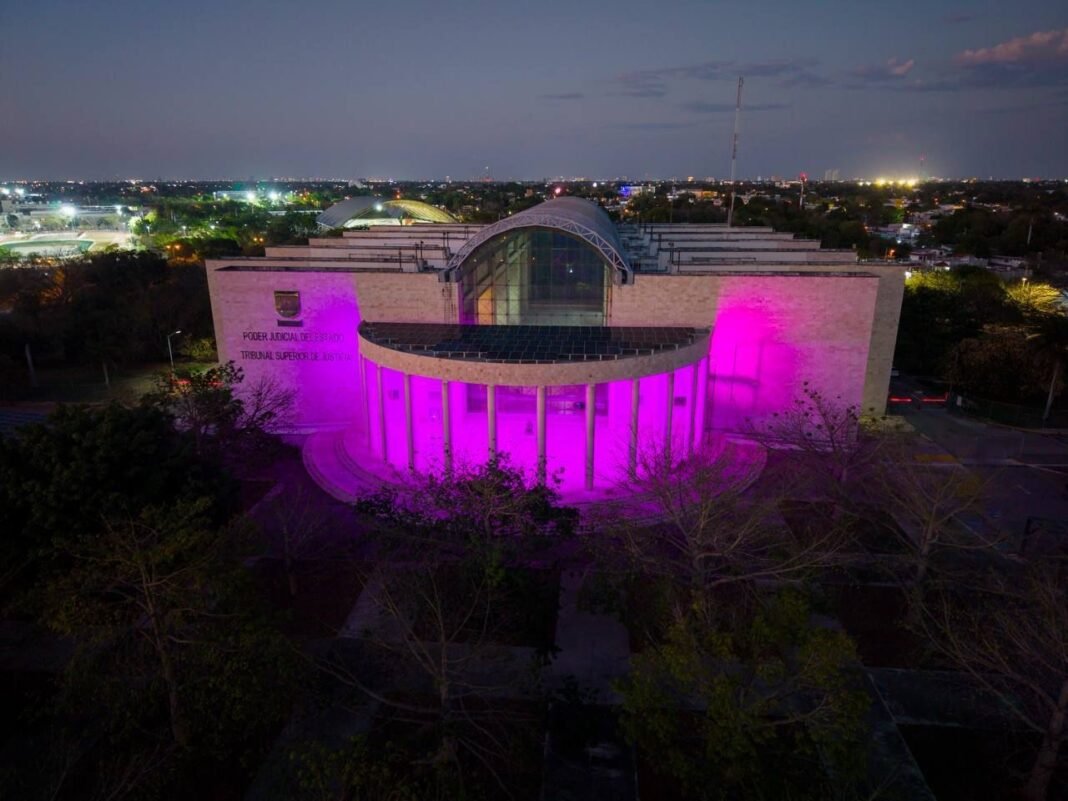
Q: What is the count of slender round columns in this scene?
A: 11